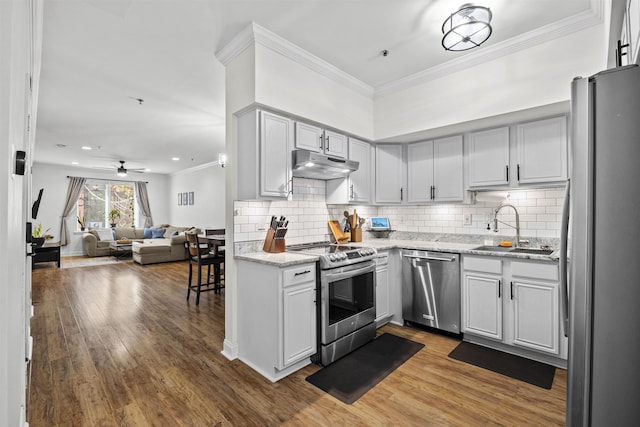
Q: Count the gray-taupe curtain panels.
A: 2